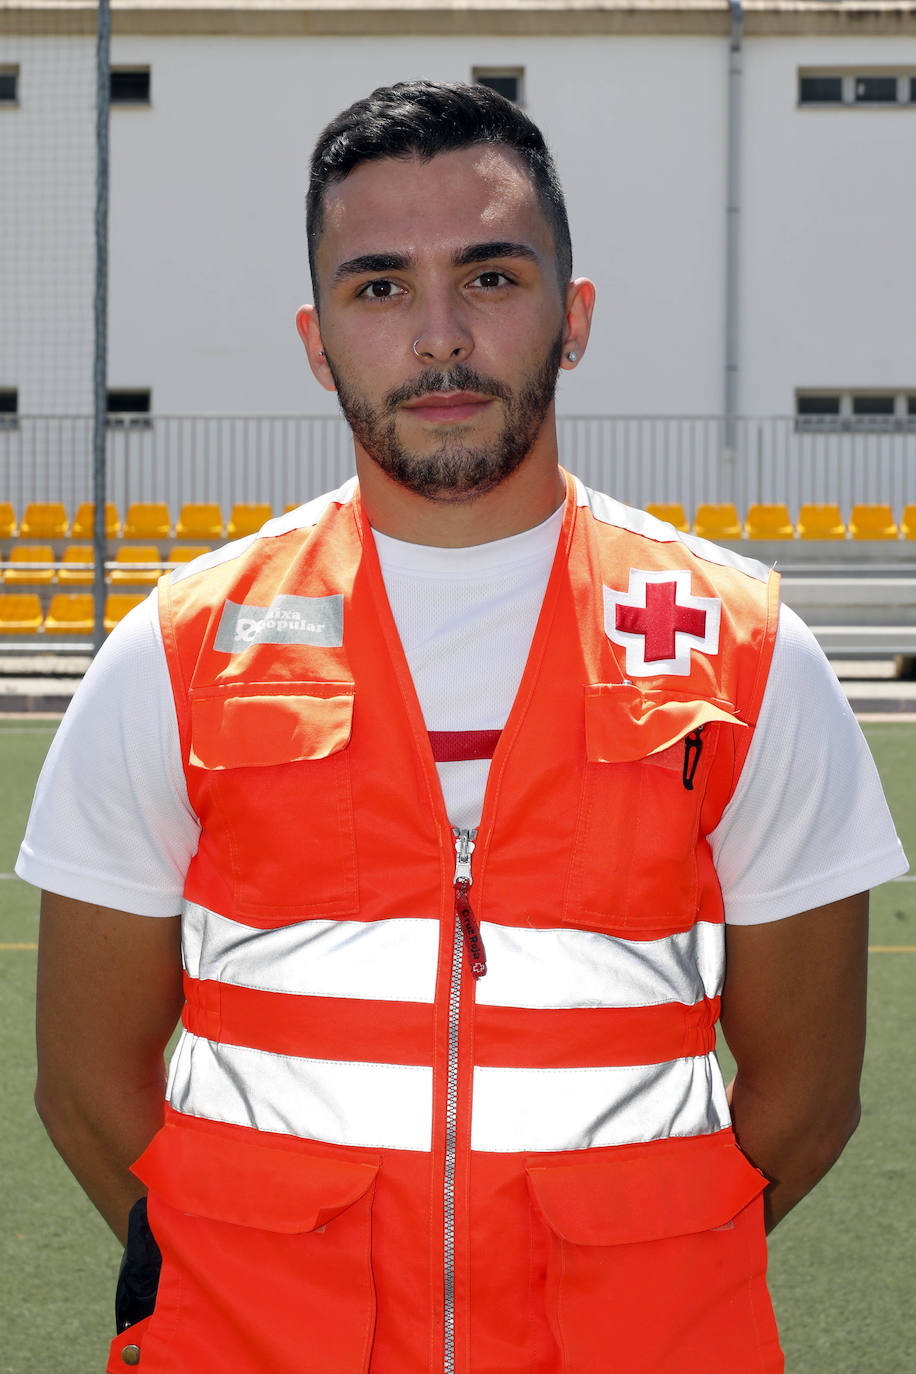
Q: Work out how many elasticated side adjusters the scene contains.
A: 2